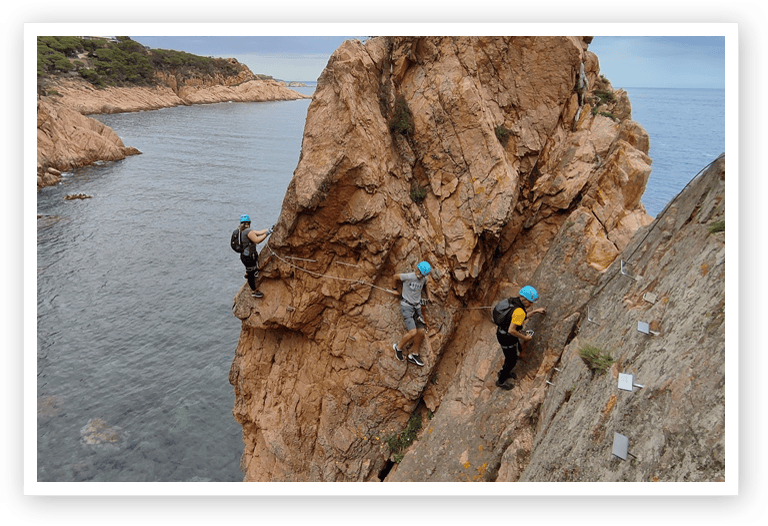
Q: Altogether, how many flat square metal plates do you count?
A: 4